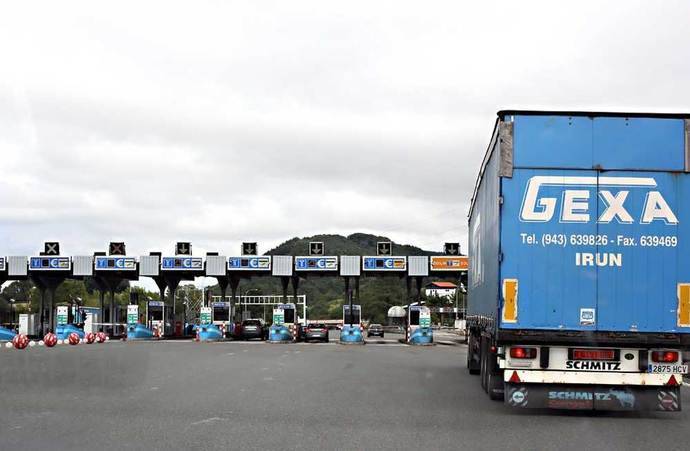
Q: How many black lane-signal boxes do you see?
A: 7